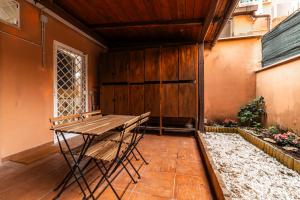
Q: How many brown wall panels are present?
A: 12